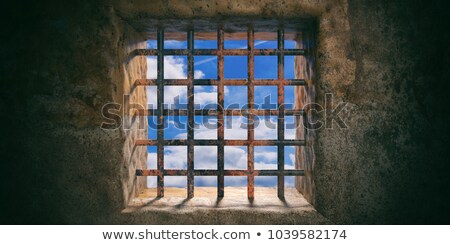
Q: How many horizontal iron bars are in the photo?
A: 5